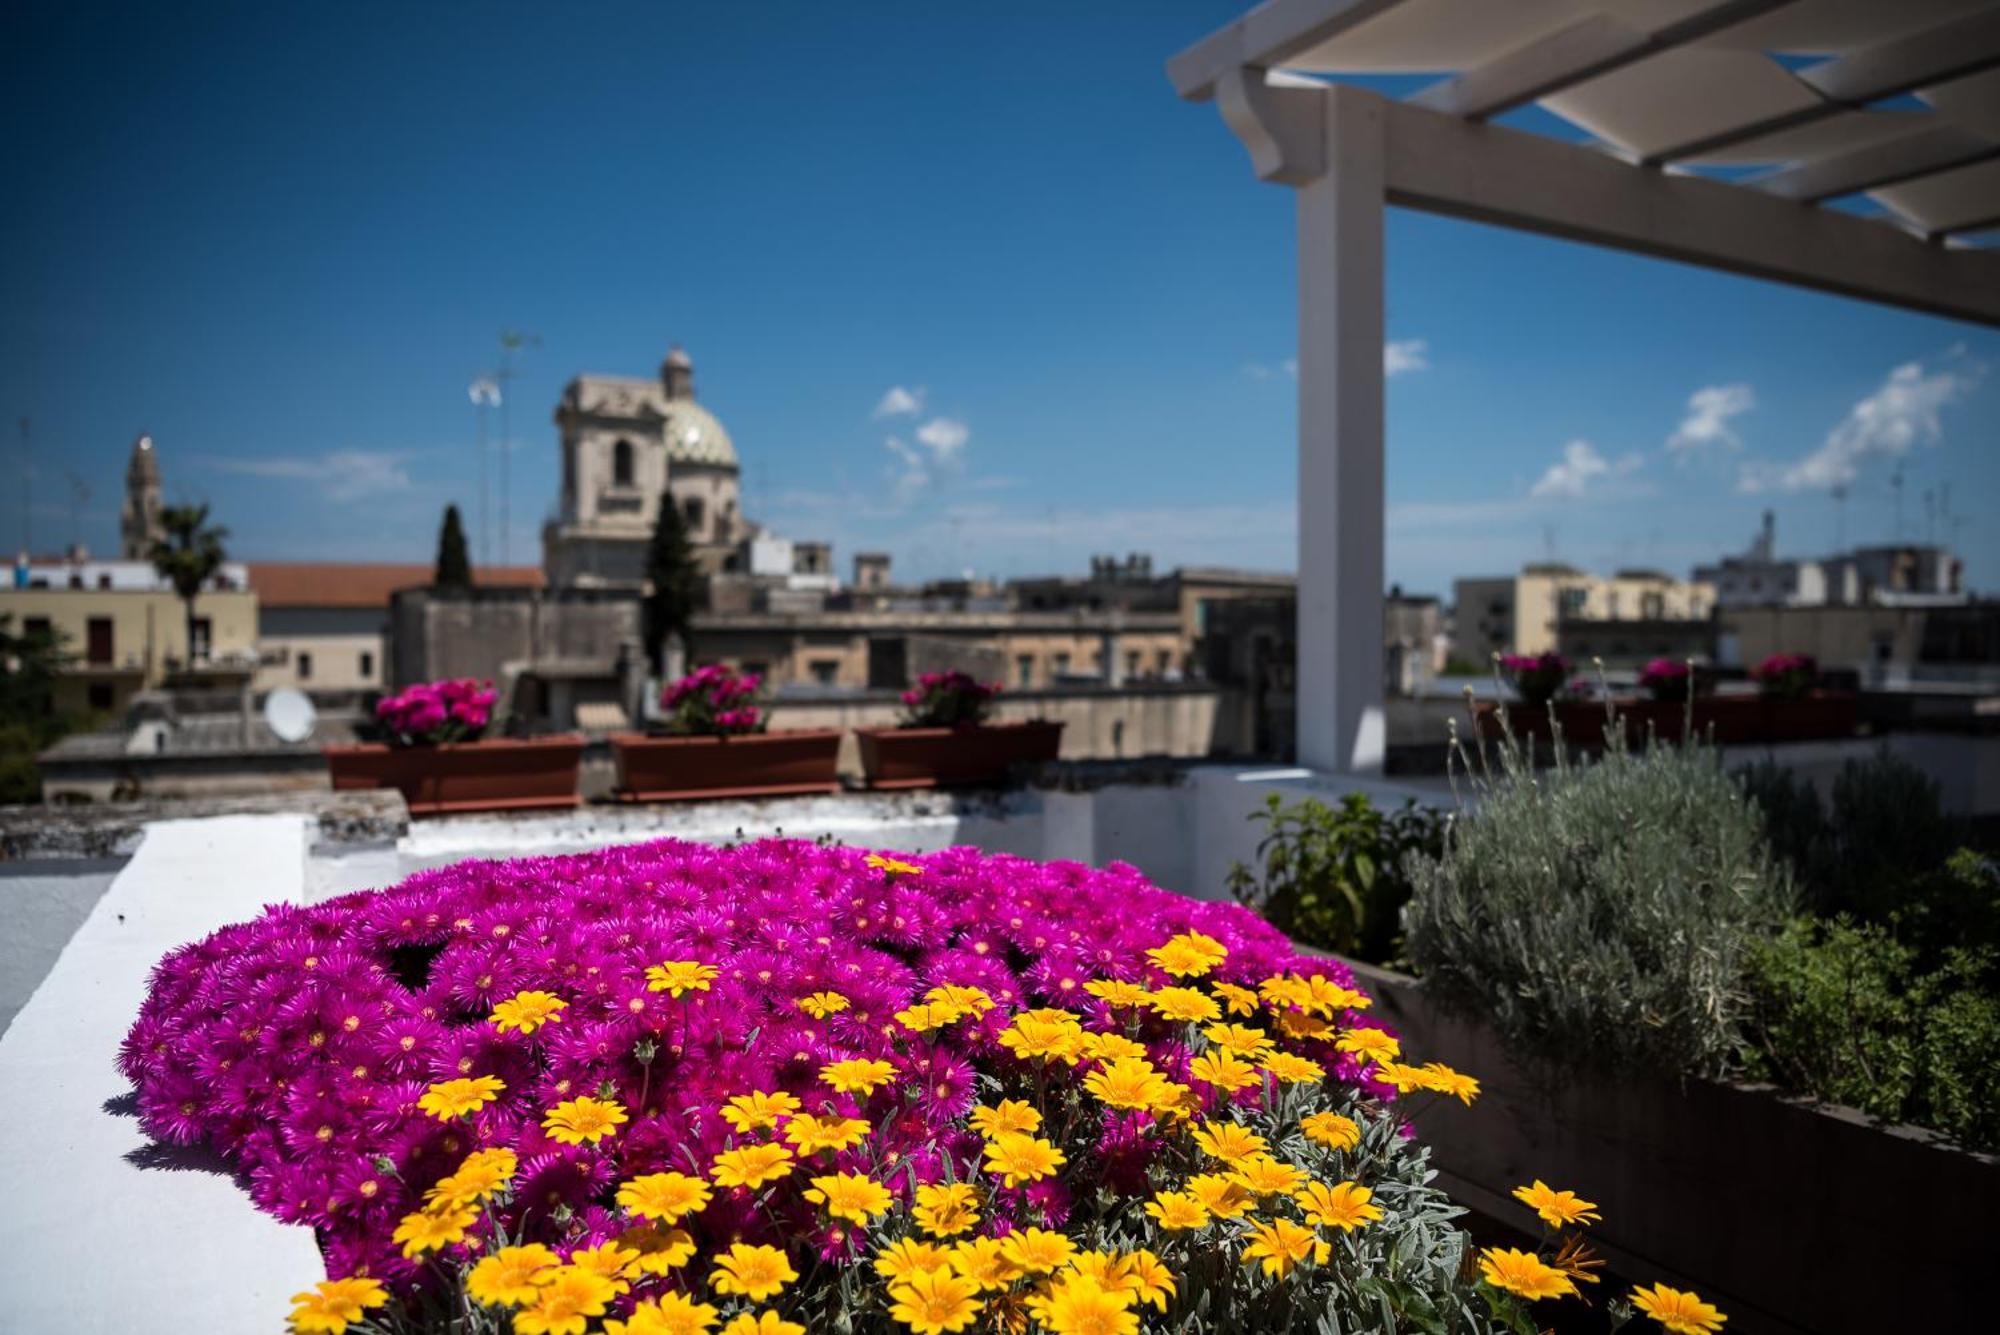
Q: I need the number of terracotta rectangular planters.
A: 6